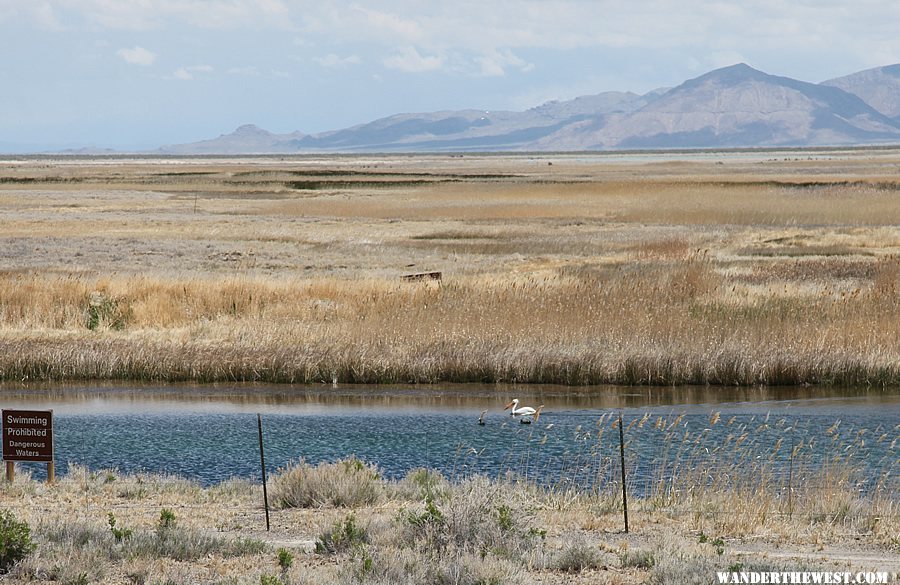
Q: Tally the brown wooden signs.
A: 1